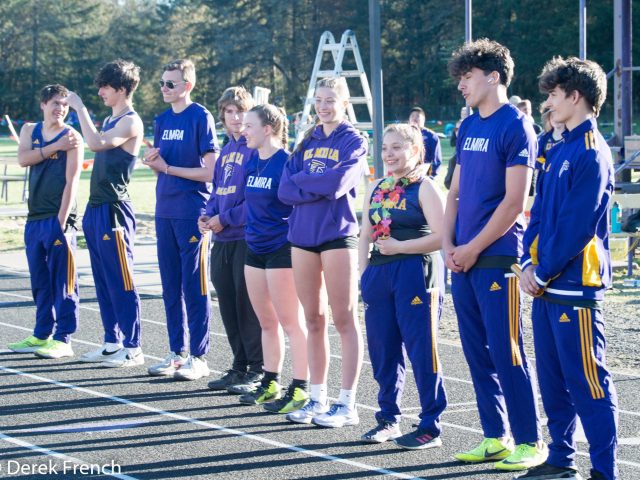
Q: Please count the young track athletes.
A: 9